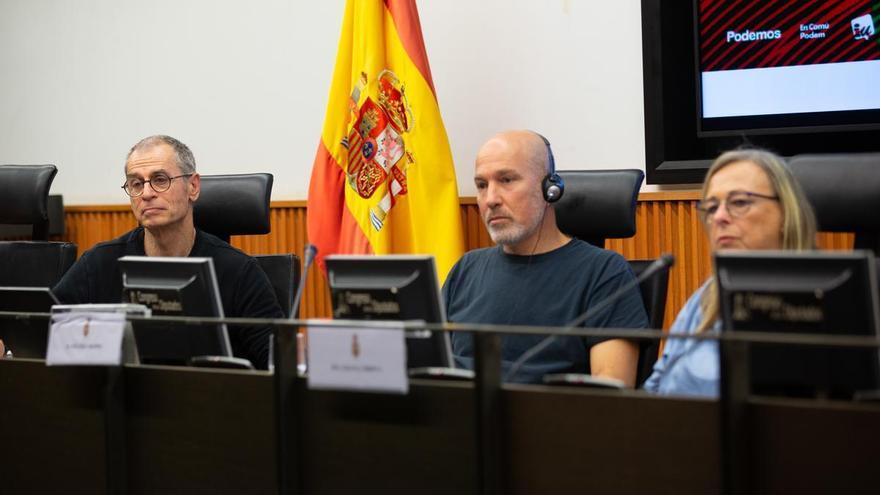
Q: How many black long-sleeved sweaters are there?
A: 1